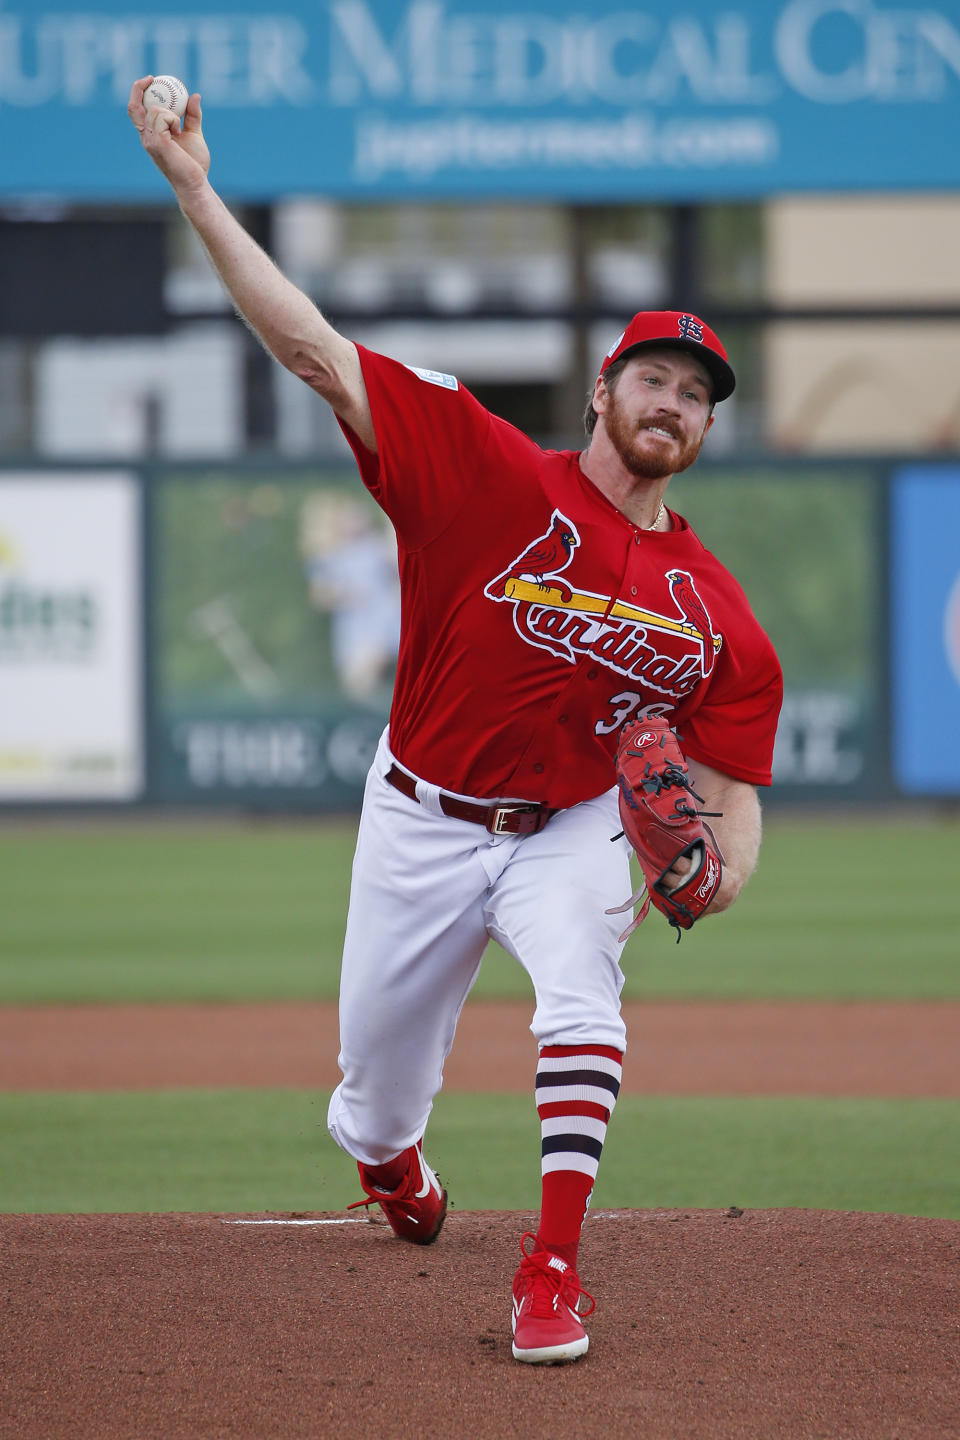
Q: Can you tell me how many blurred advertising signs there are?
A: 4